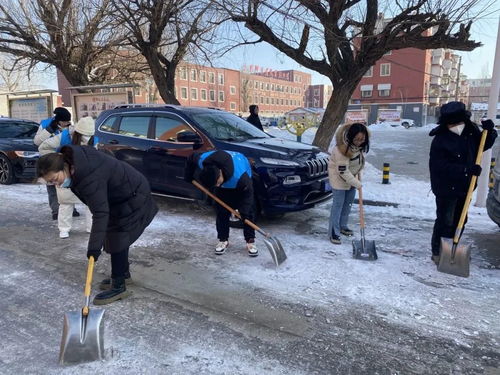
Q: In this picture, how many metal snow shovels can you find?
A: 4